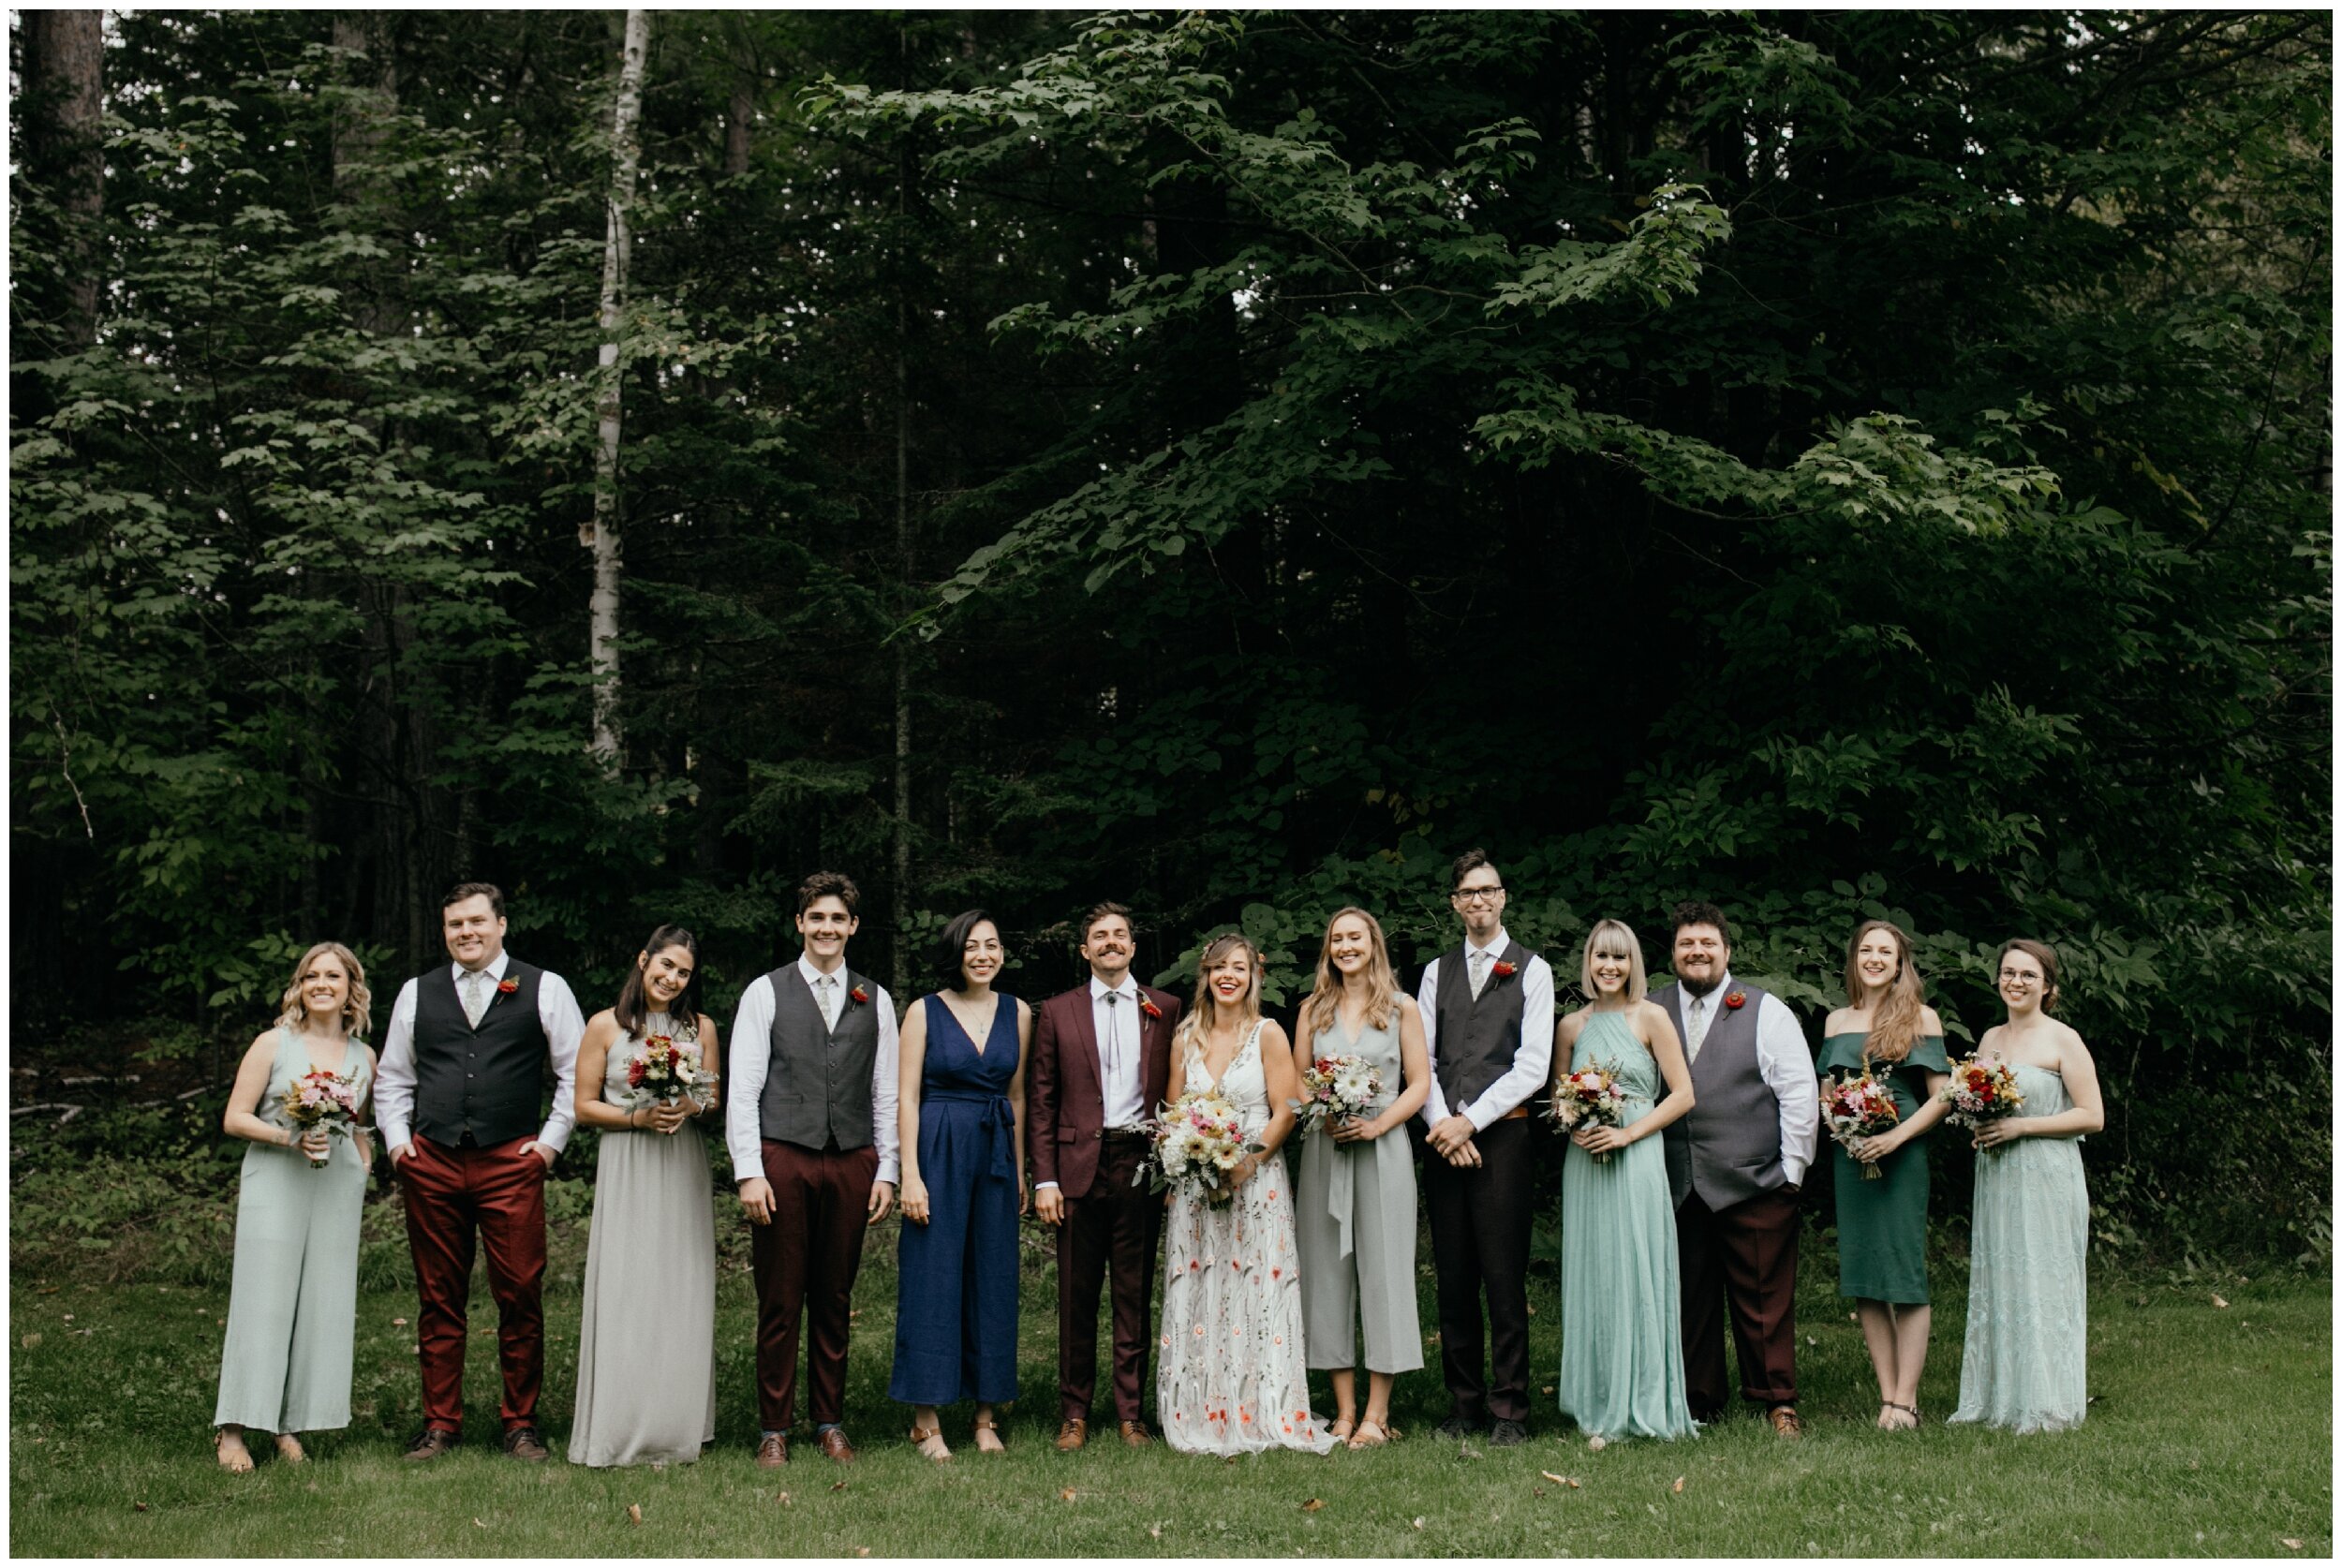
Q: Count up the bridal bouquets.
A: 7